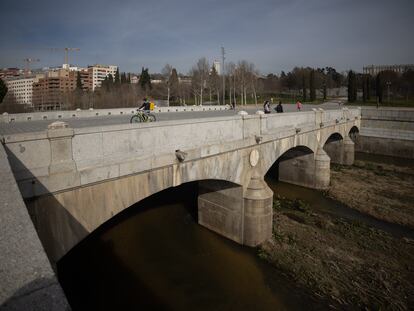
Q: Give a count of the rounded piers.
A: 3